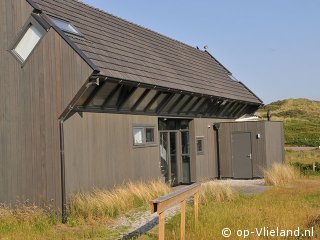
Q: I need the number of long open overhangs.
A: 1